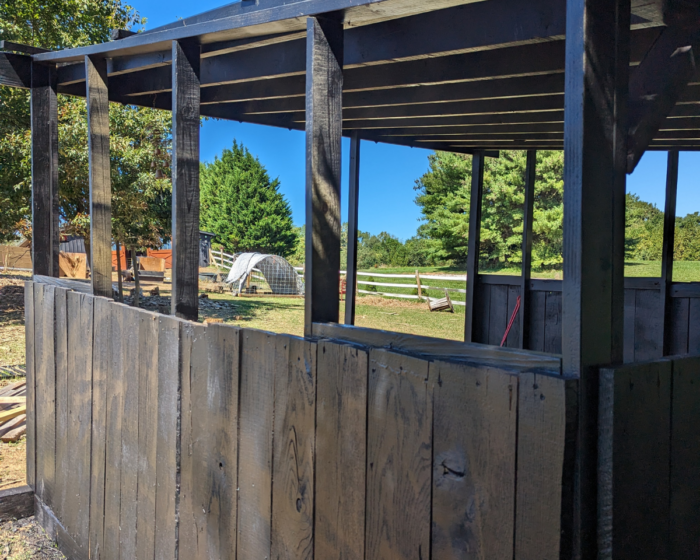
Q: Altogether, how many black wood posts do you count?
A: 9